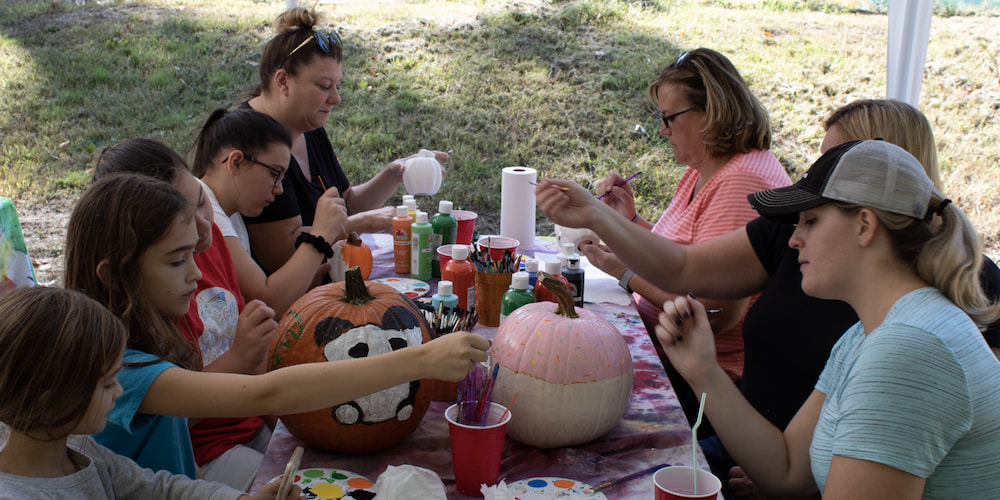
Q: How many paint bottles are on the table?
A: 12